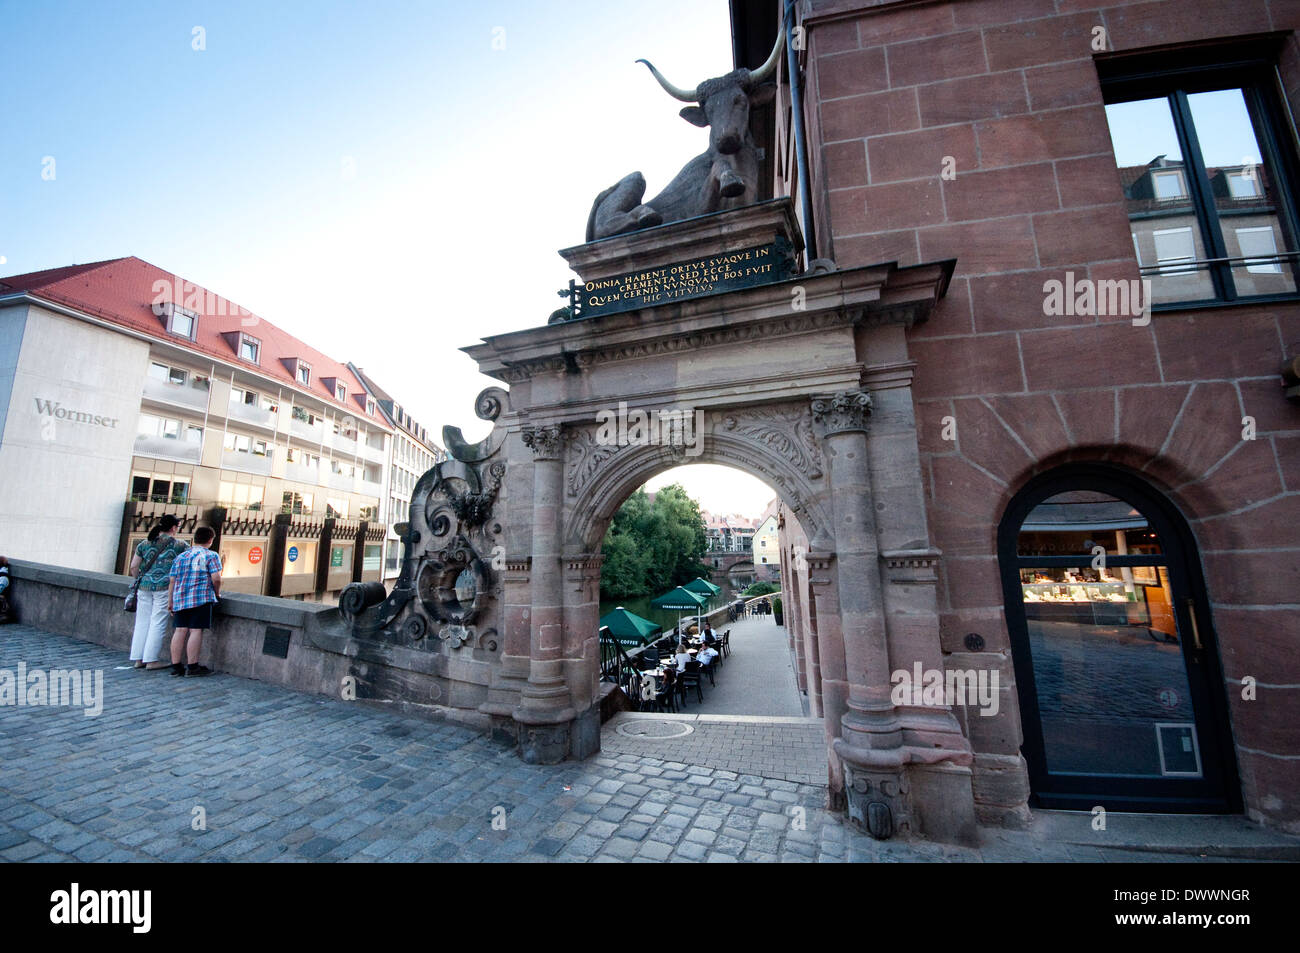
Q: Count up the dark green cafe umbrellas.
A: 3